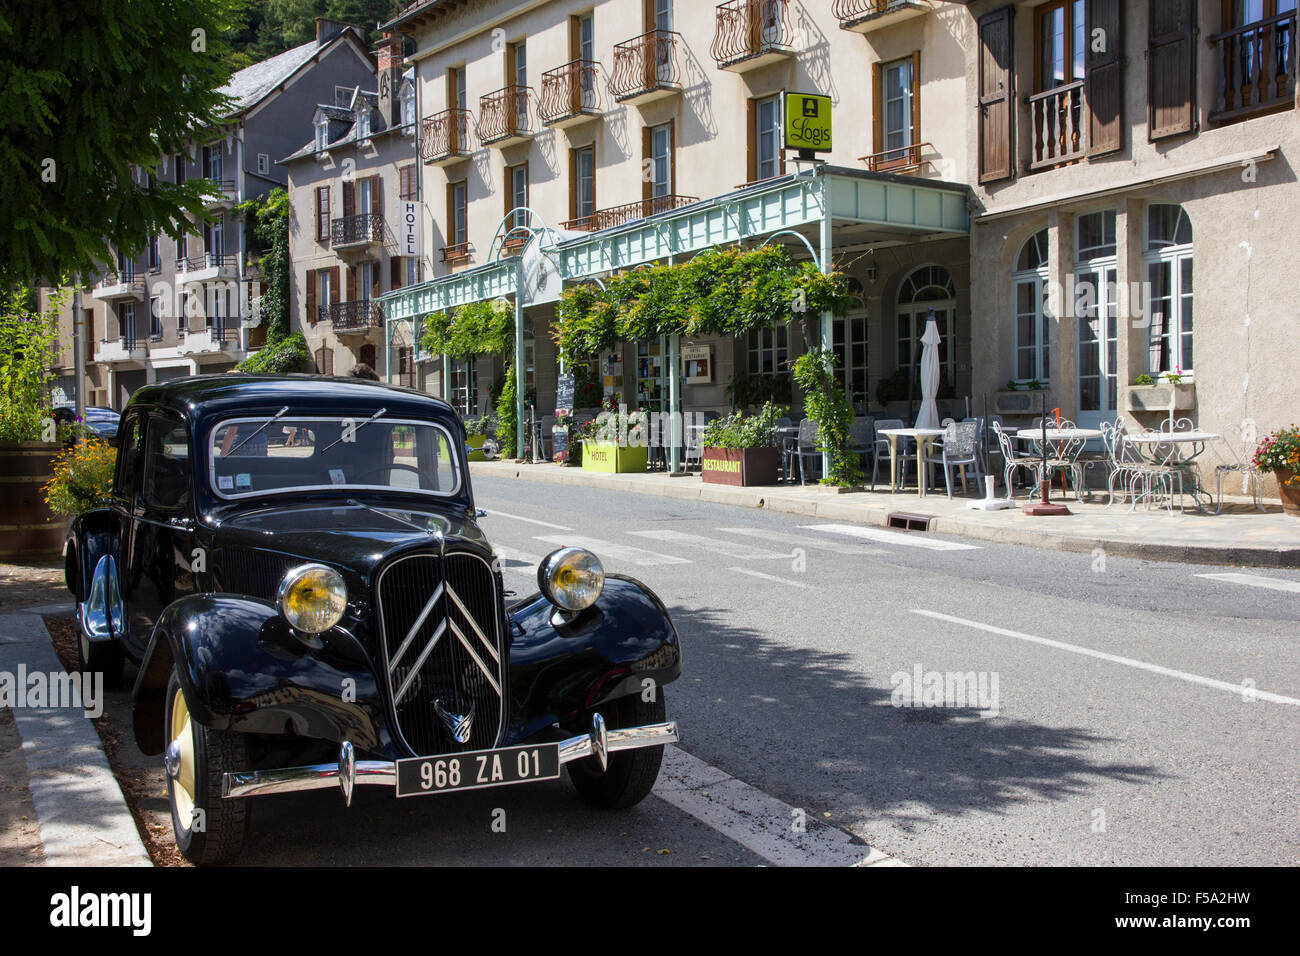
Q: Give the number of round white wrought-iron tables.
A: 2